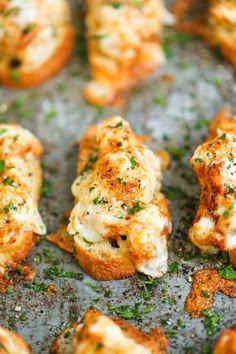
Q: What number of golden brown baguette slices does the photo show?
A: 9